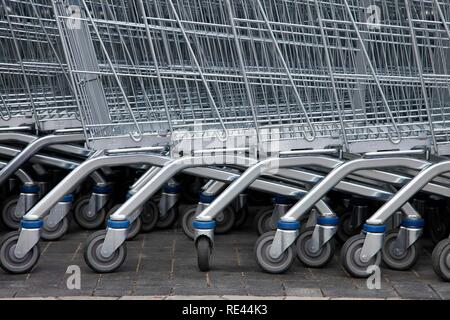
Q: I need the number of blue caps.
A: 14